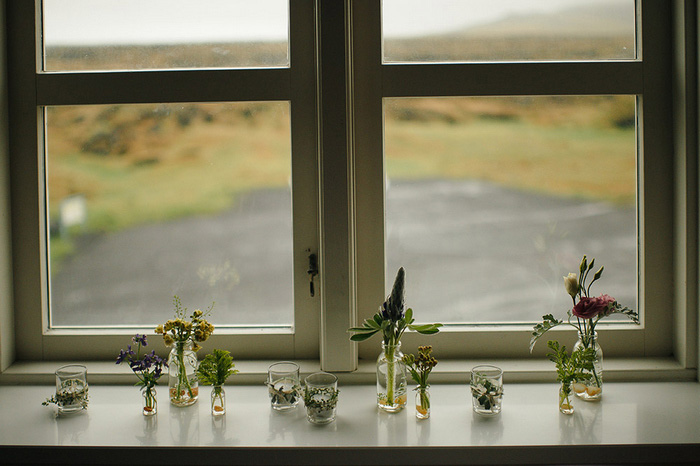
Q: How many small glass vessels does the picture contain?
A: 11